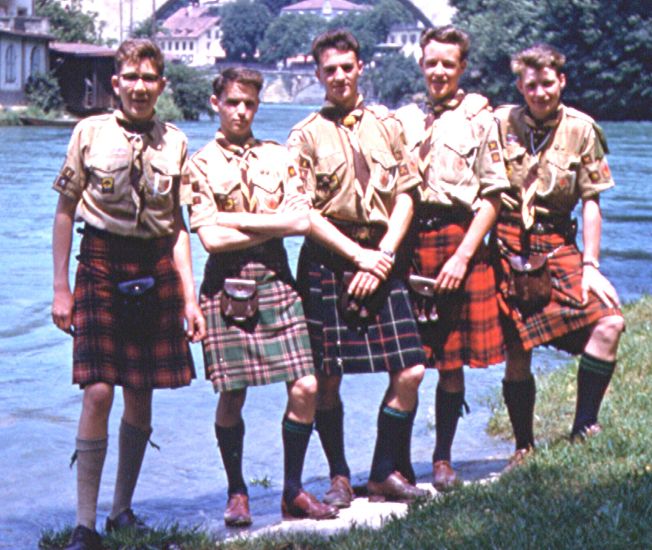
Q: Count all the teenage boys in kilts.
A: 5